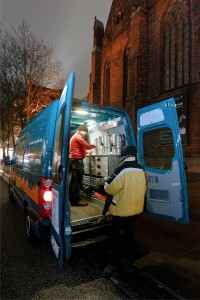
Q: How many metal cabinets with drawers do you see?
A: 1